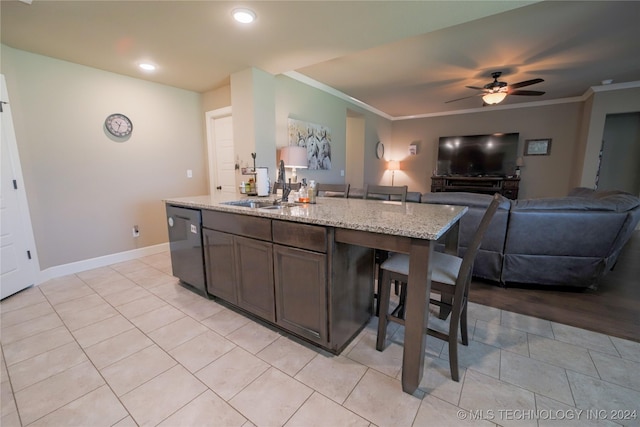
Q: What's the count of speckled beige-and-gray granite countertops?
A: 1